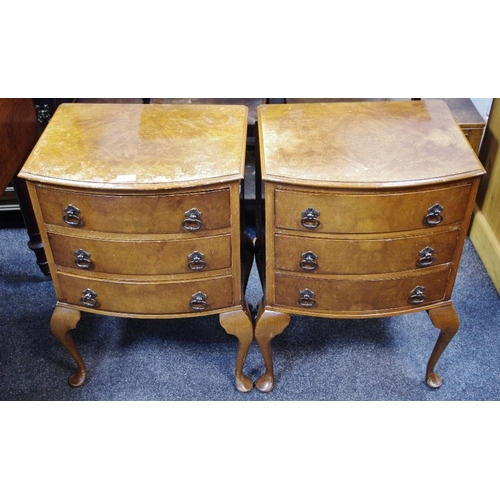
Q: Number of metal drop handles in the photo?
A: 12